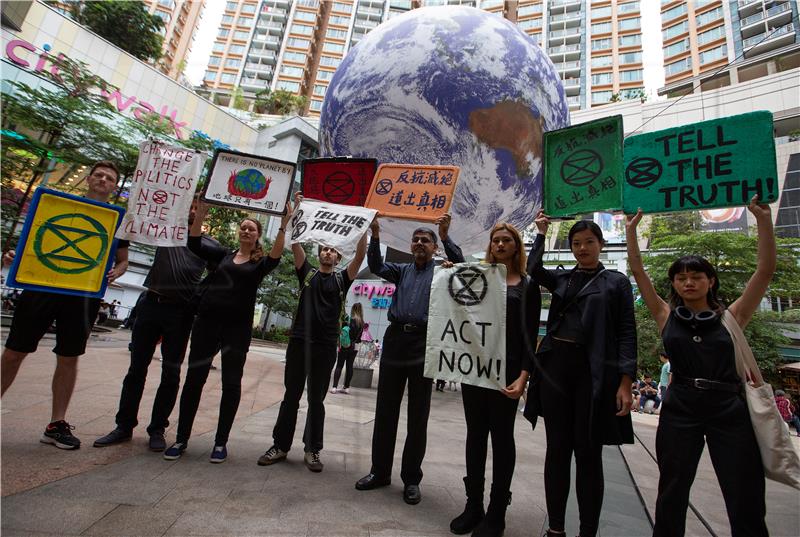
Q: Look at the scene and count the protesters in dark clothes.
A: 8